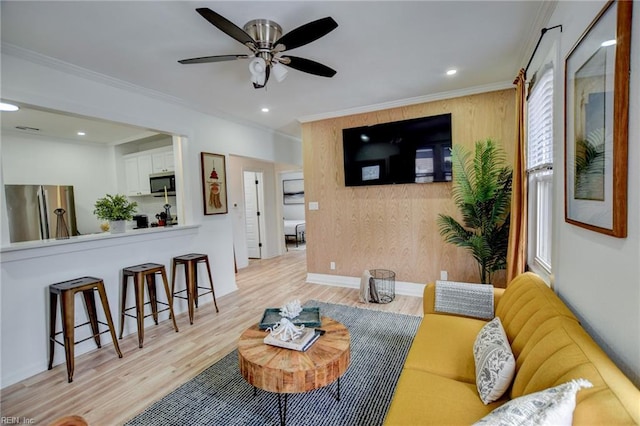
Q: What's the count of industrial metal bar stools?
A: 3